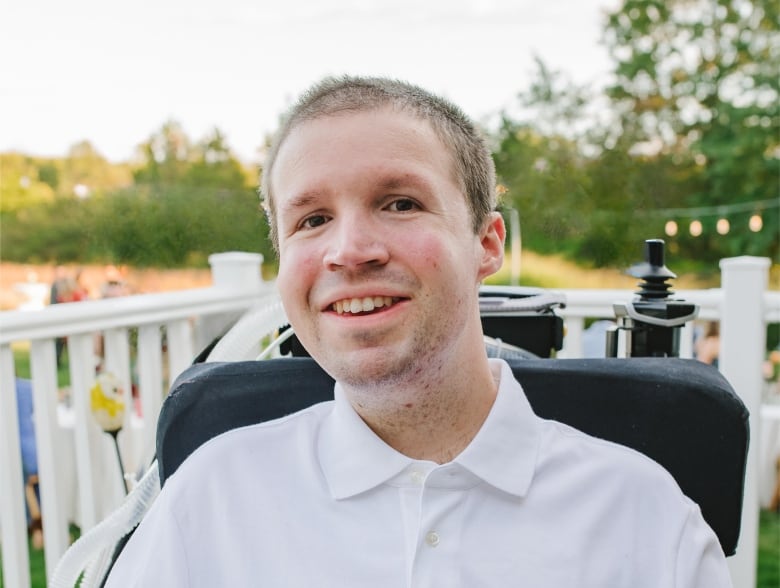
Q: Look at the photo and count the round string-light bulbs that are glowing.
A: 4